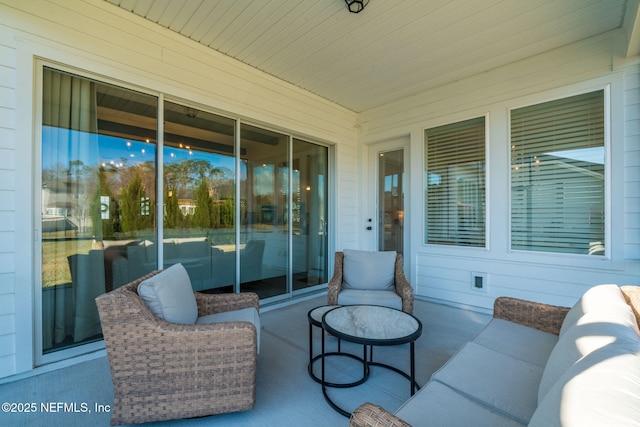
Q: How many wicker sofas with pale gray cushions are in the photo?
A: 1